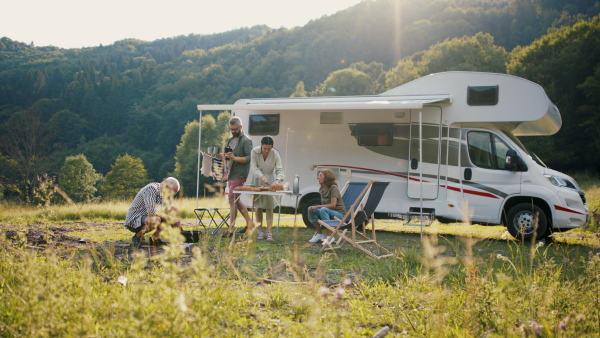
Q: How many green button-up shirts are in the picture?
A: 1